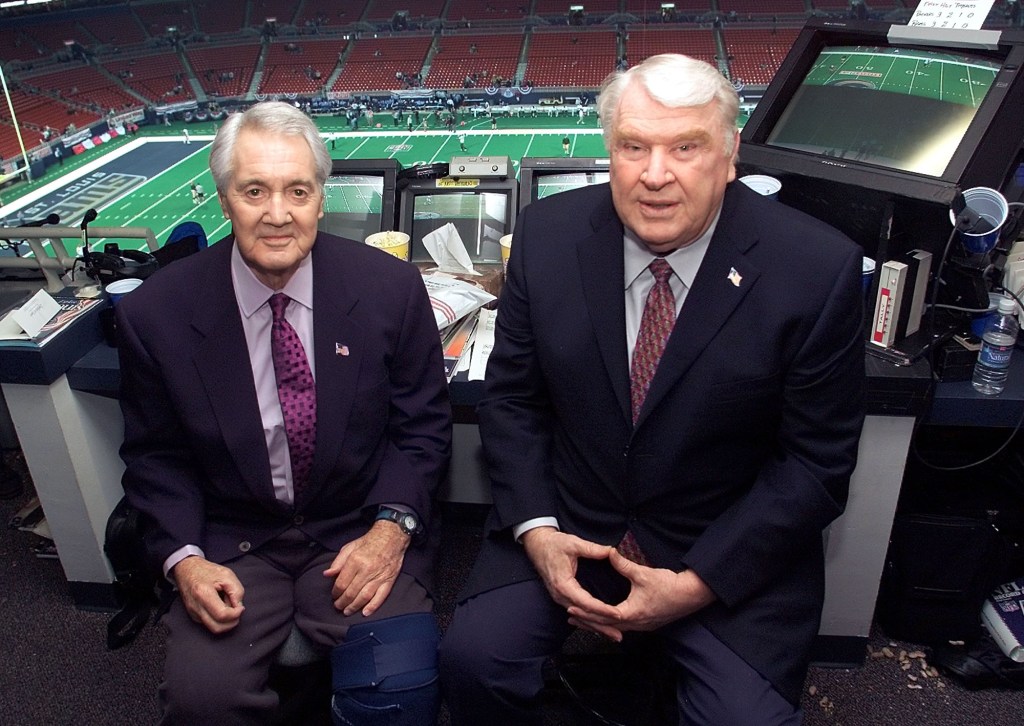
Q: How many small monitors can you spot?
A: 3